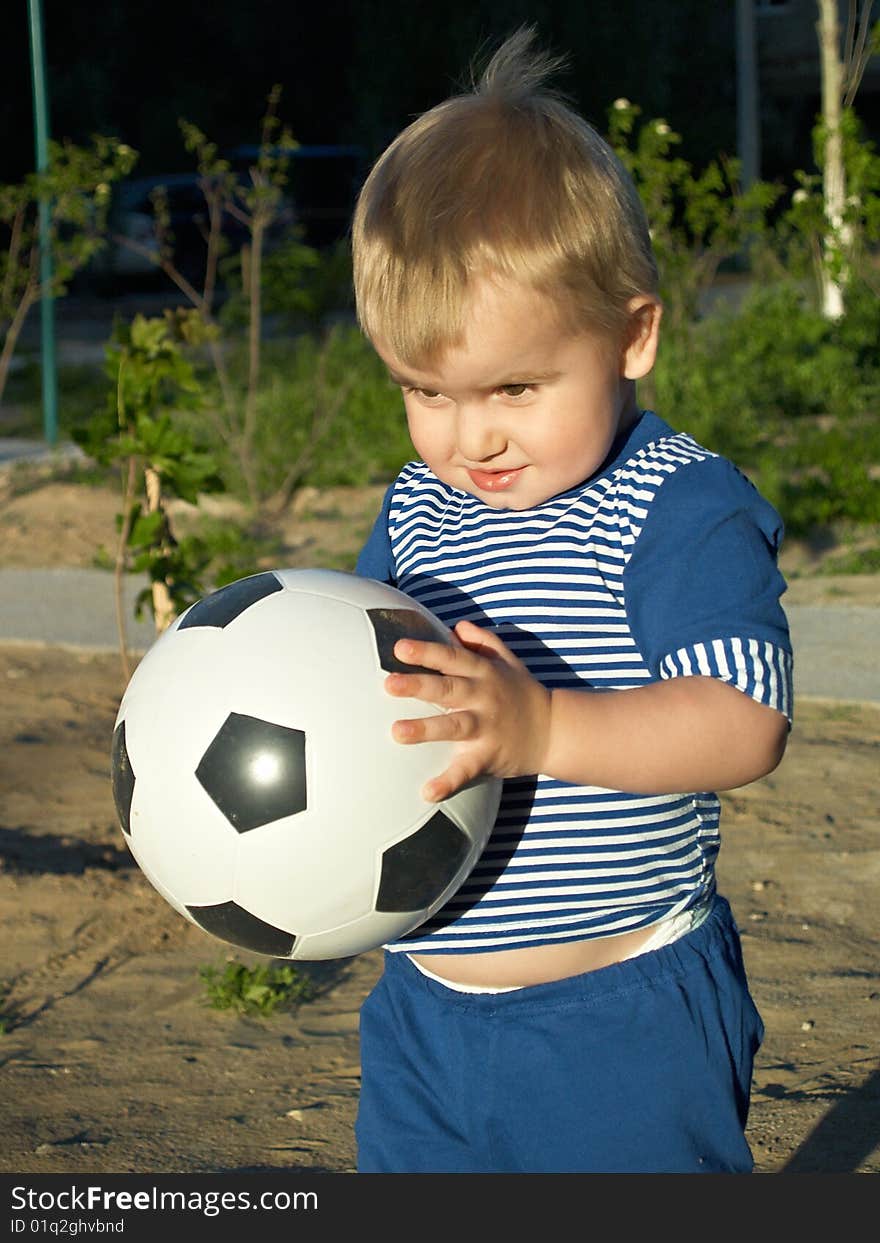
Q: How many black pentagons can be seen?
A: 6